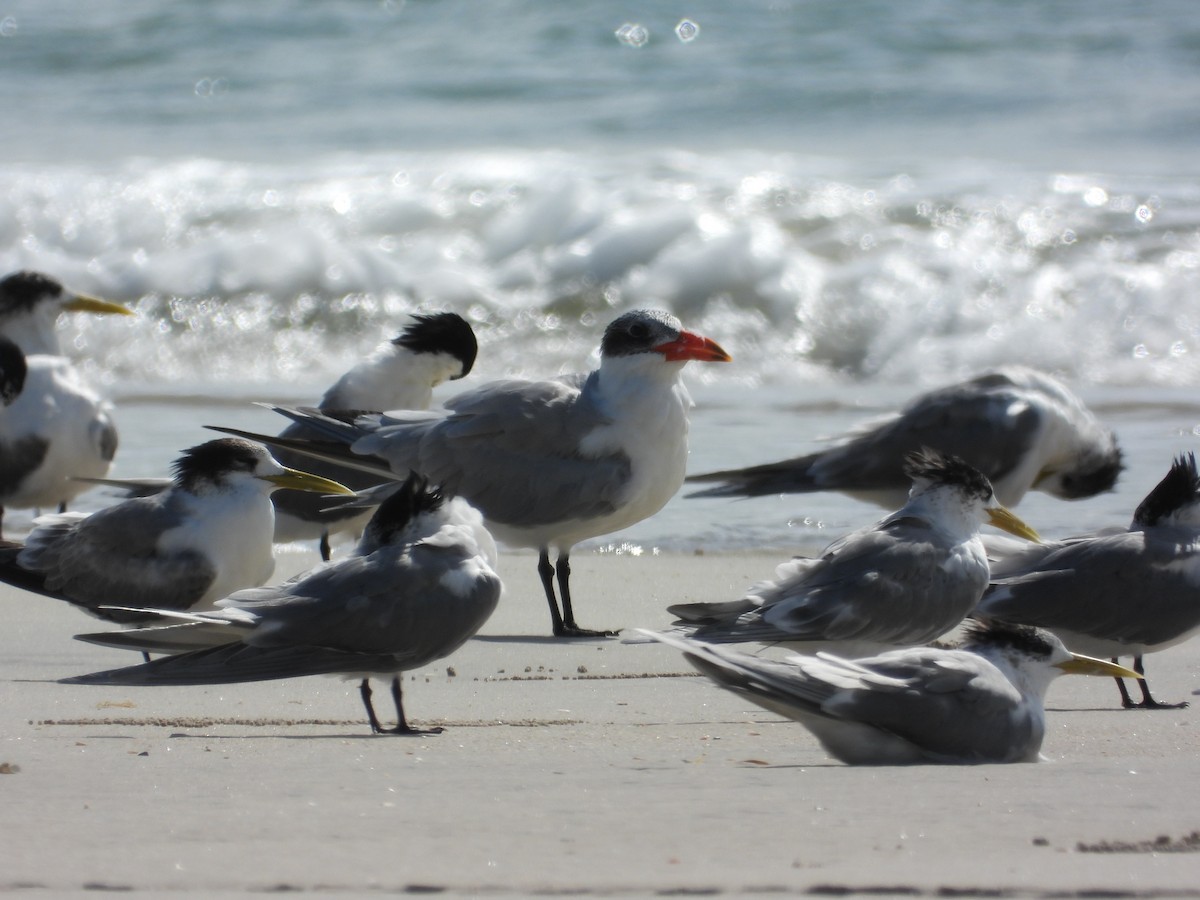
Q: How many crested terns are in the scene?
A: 9